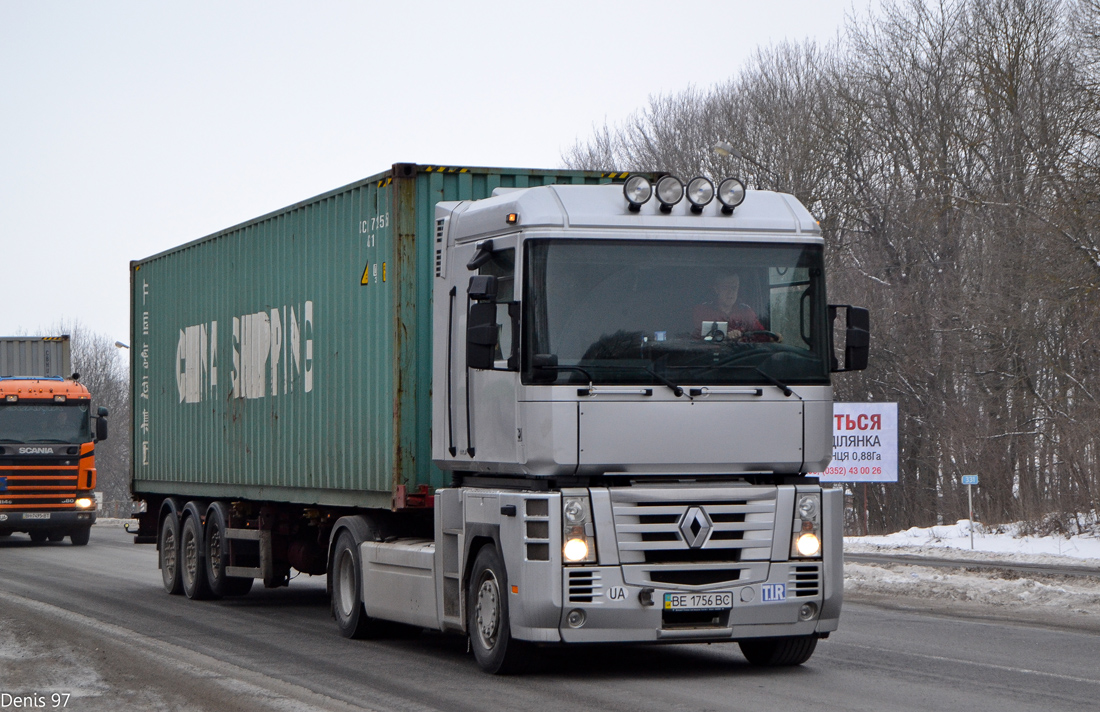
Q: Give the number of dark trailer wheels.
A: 3